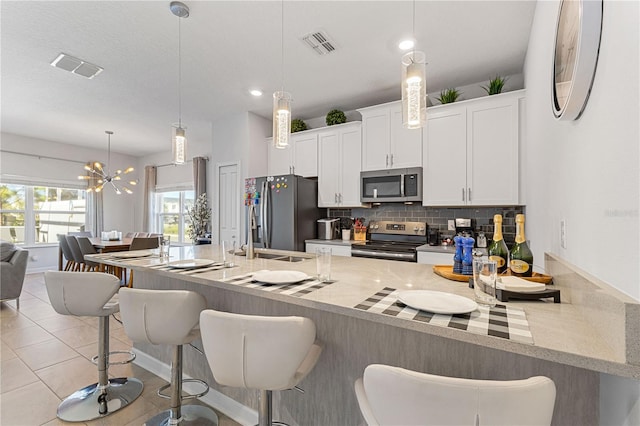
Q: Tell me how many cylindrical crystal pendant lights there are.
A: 3